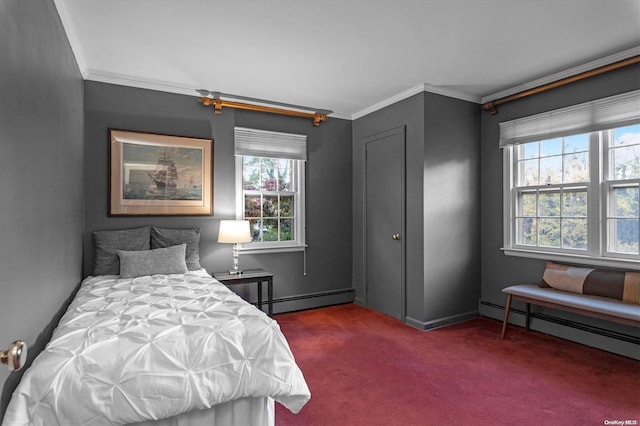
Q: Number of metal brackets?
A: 3